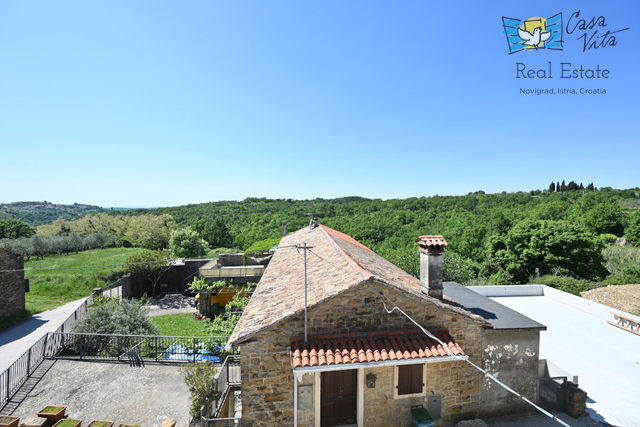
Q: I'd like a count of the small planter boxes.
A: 5